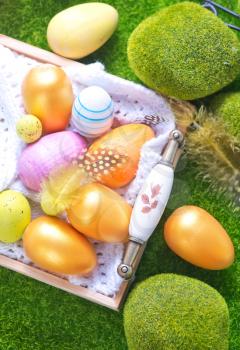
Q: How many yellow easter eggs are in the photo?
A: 3